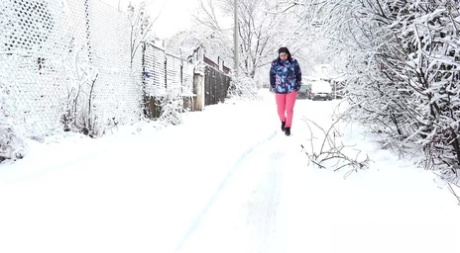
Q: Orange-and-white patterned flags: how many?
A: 0